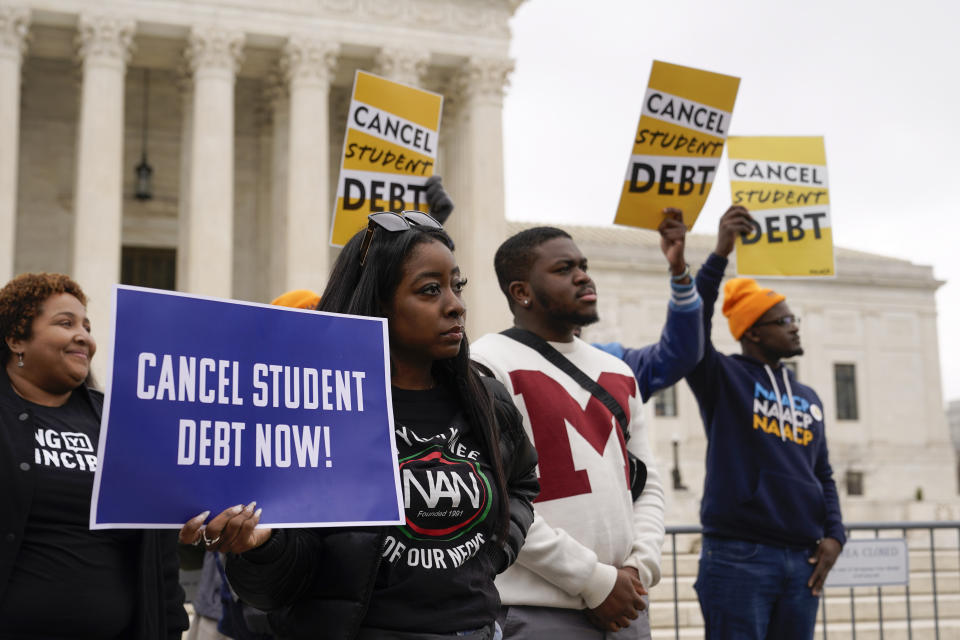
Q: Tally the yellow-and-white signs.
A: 3